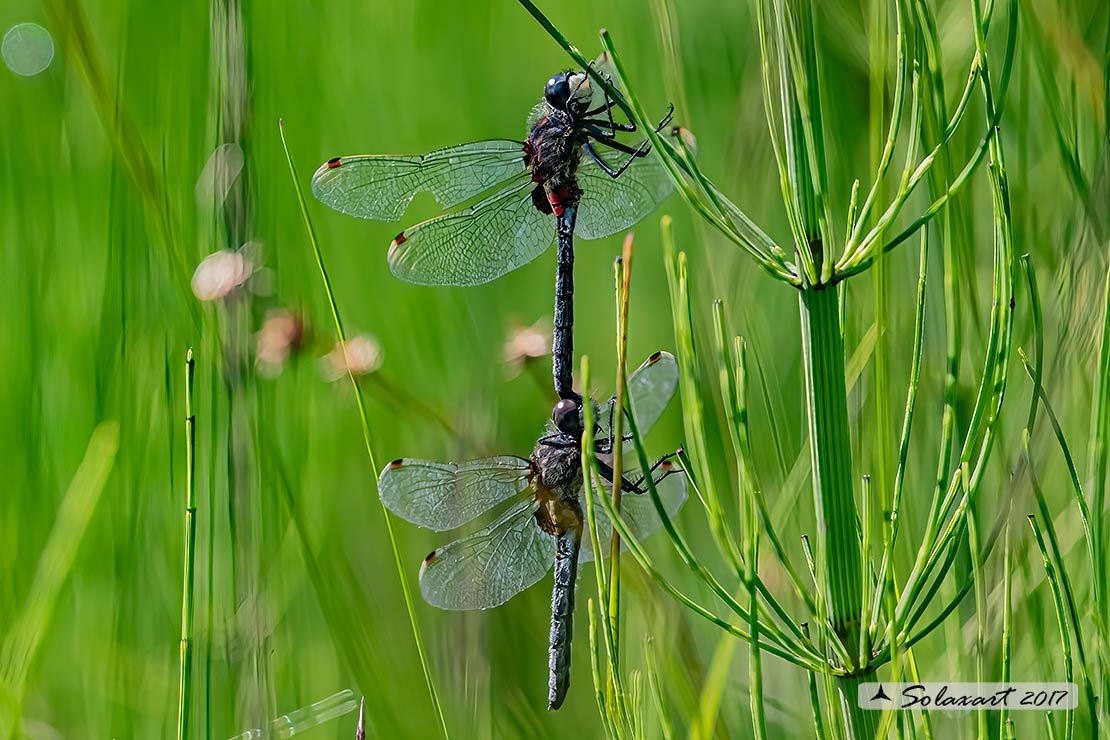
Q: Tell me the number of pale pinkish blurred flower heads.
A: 4